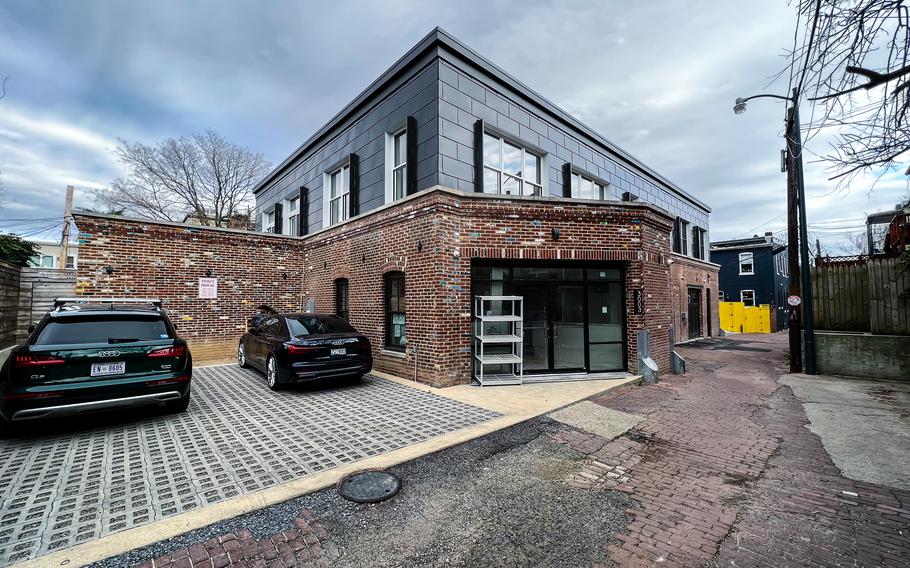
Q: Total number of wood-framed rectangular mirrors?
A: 0